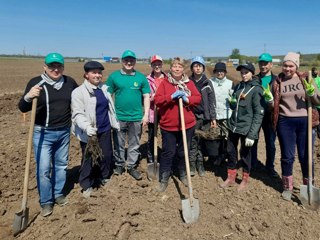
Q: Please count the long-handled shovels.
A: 4